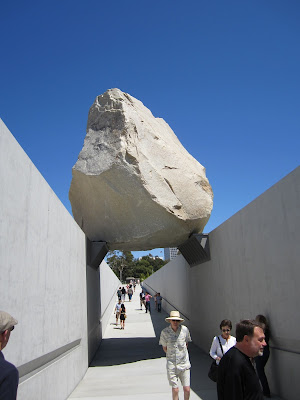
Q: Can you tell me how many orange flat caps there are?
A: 0